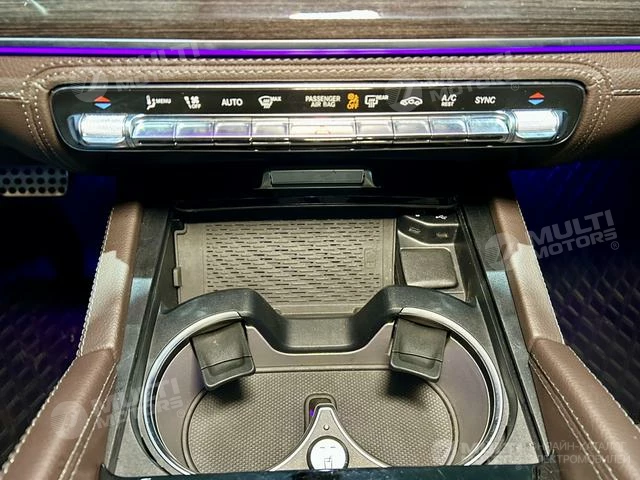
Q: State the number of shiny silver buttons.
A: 11